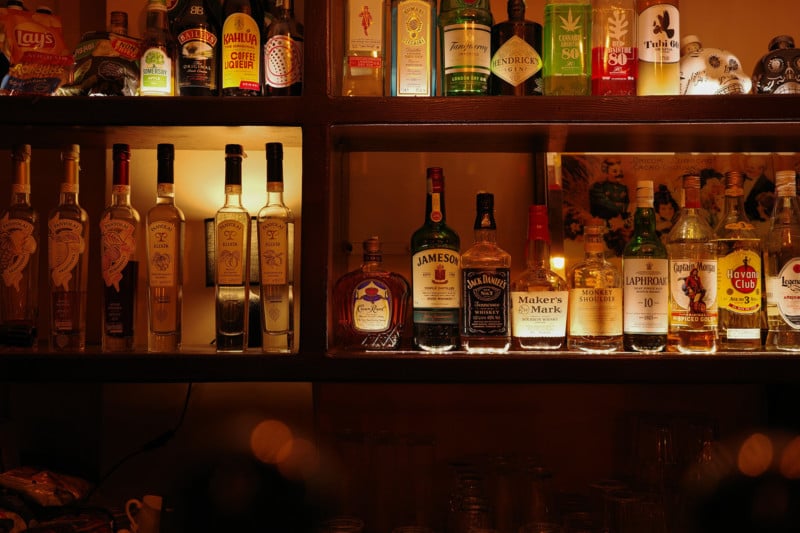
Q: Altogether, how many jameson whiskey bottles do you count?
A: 1